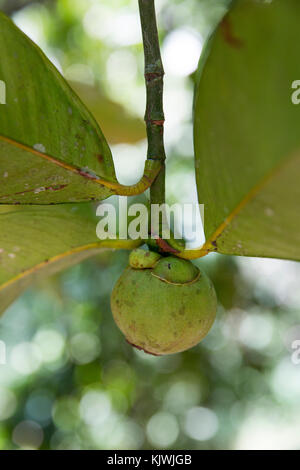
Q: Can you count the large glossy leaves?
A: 3